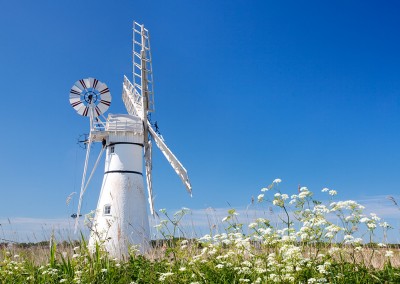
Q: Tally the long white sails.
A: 4